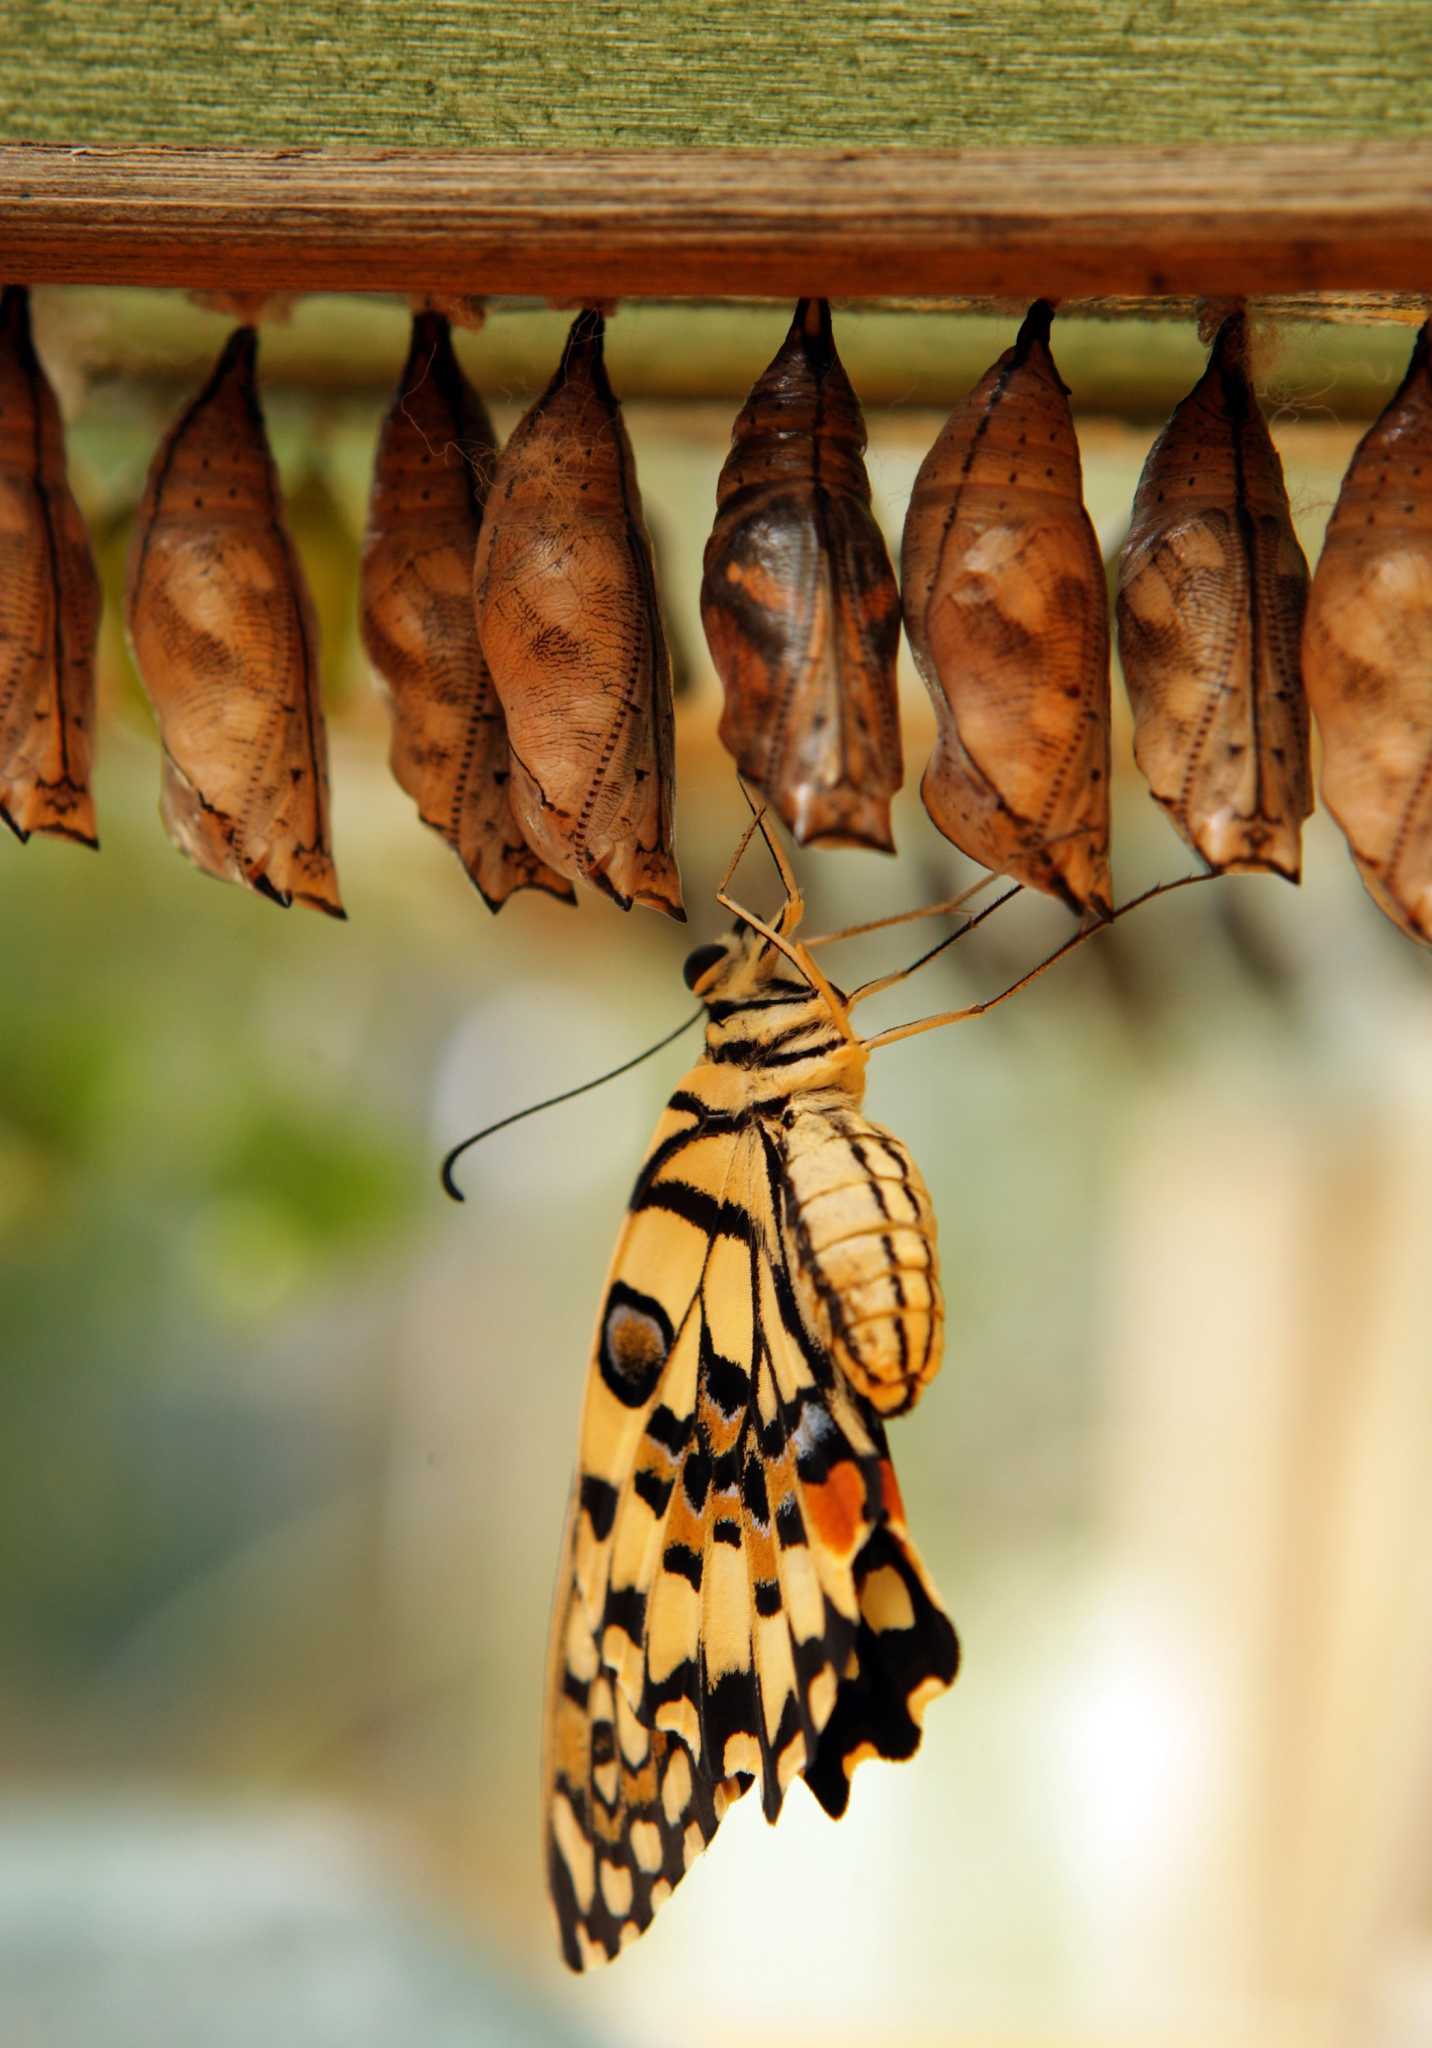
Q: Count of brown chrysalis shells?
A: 8